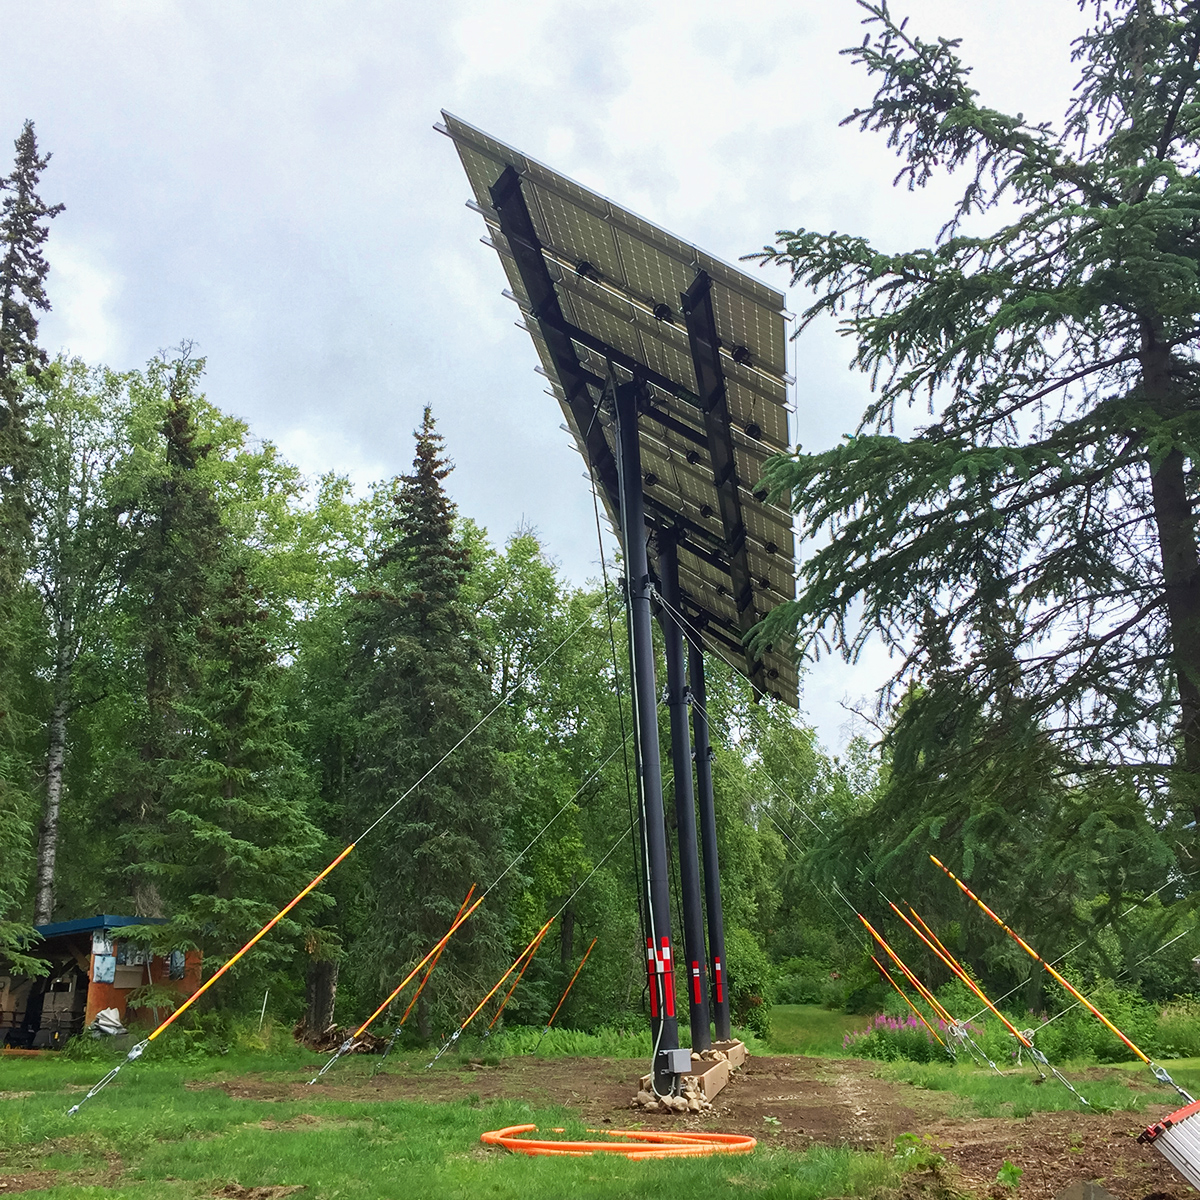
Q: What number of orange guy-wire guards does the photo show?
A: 12